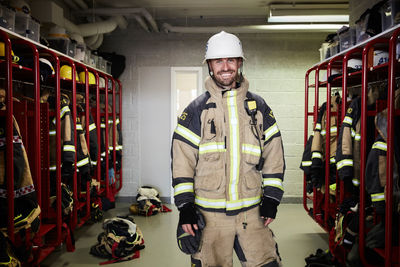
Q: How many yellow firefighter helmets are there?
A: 3